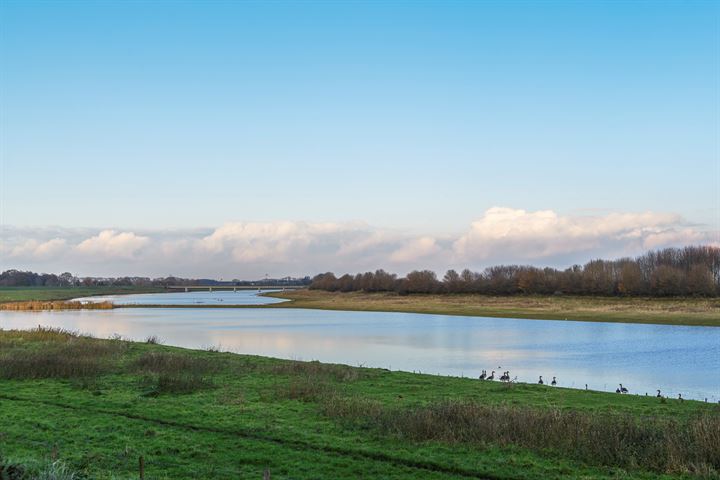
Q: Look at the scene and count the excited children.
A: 0